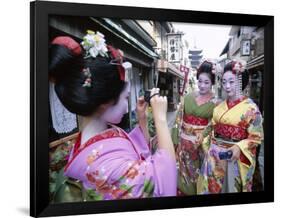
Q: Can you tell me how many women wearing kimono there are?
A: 3